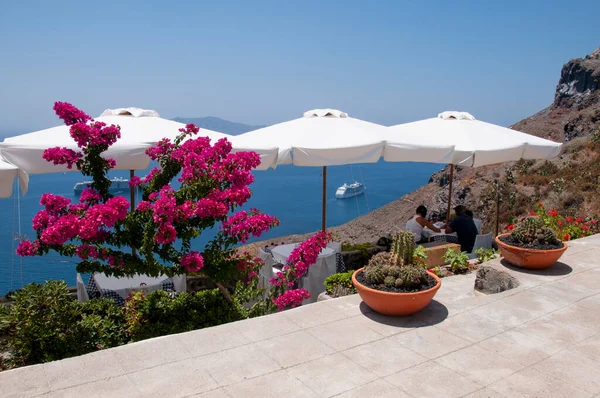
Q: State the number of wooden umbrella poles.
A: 3